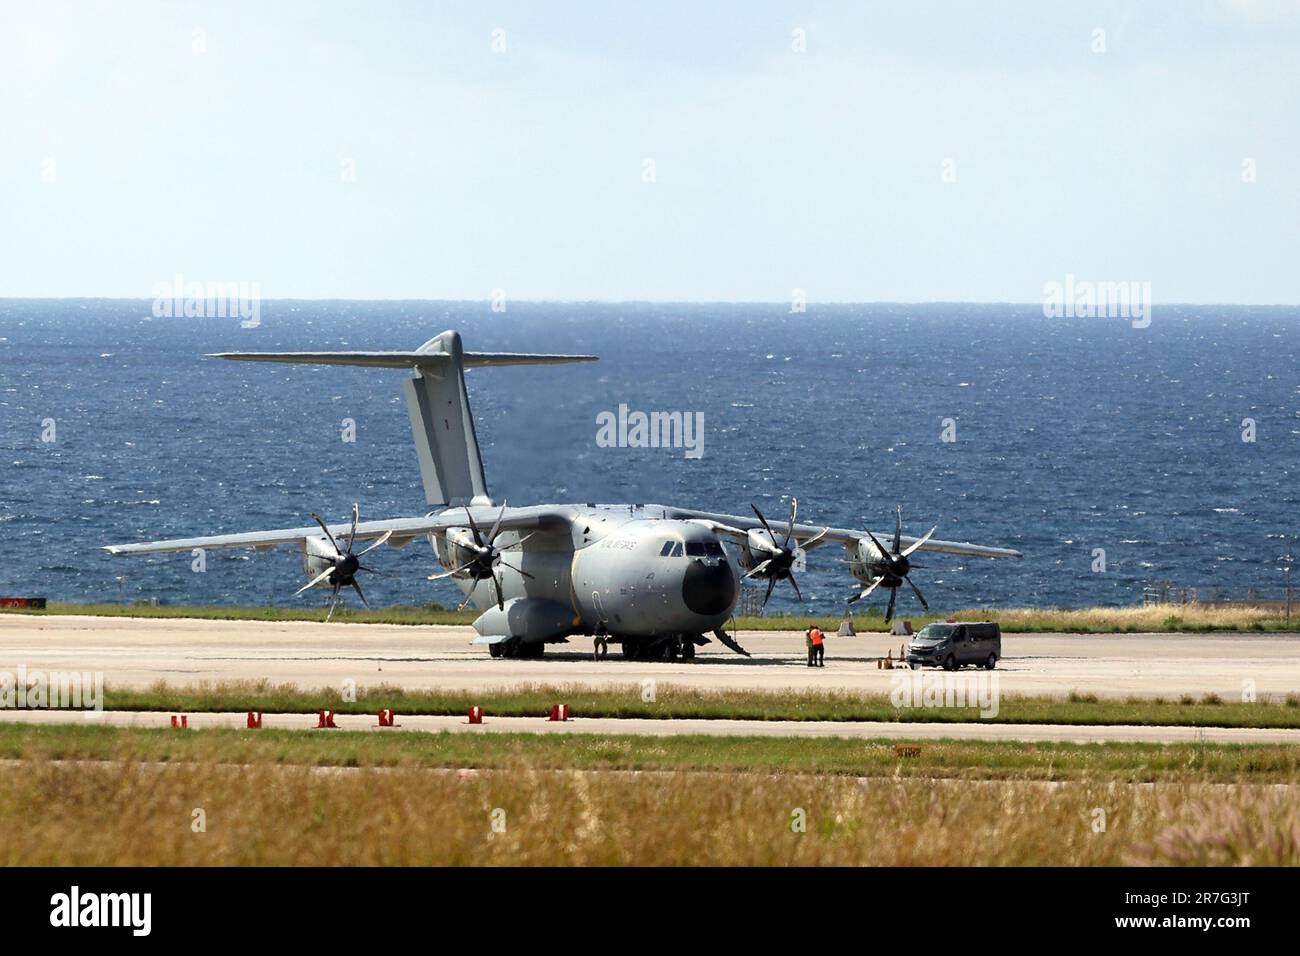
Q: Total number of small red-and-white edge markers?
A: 6